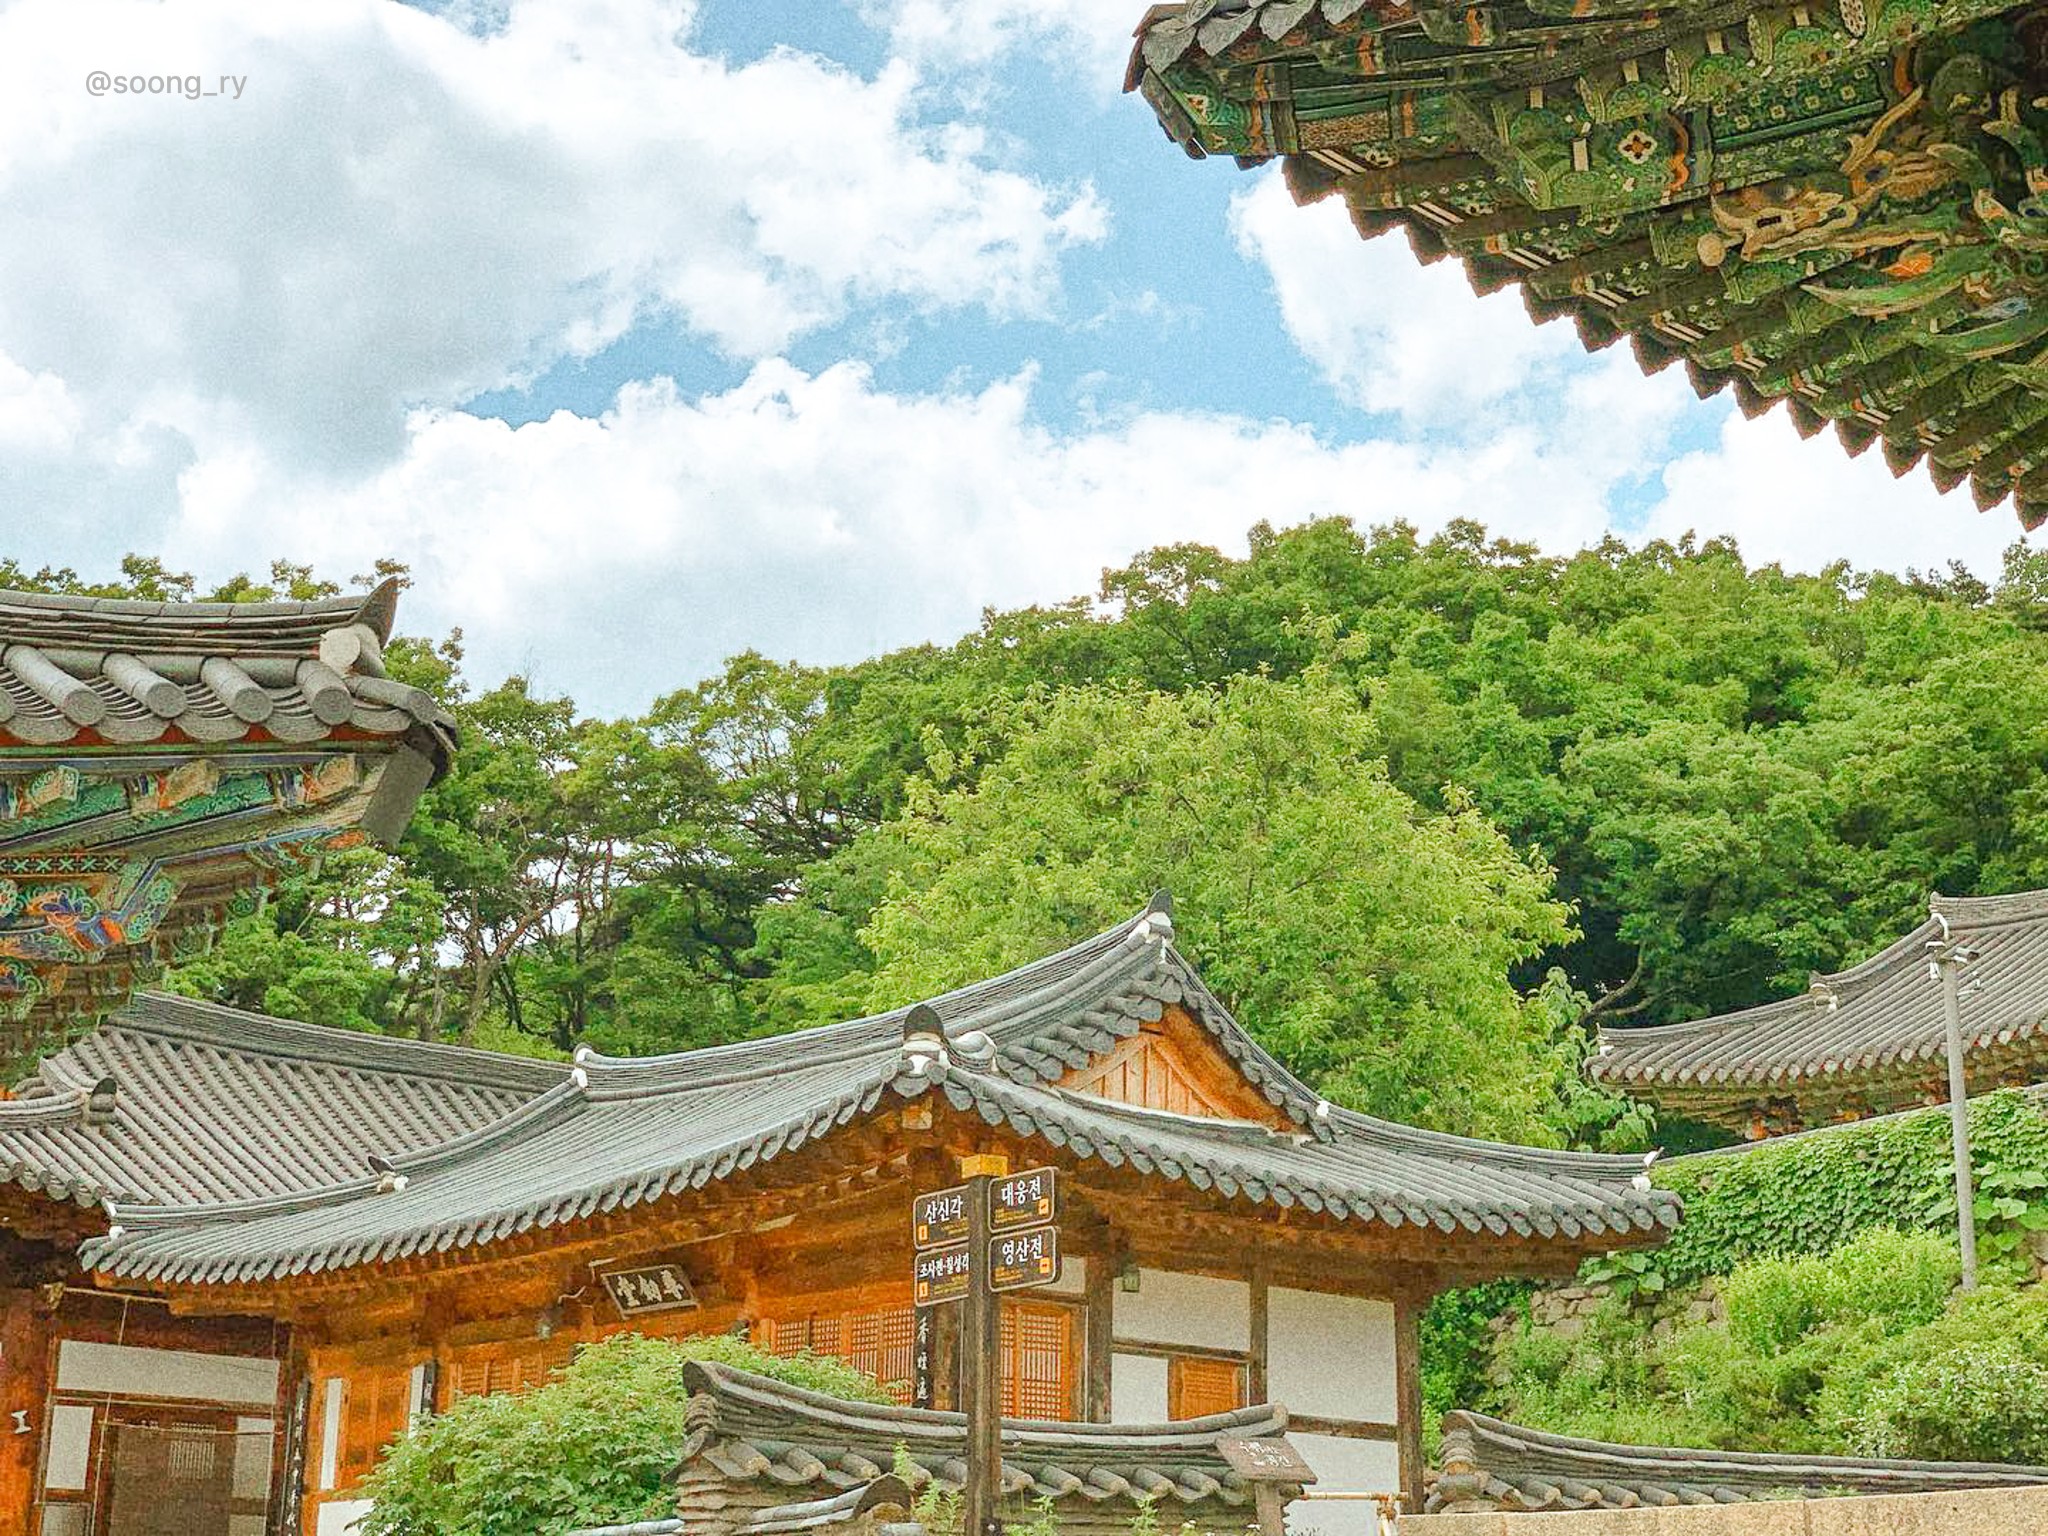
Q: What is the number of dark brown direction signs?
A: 4